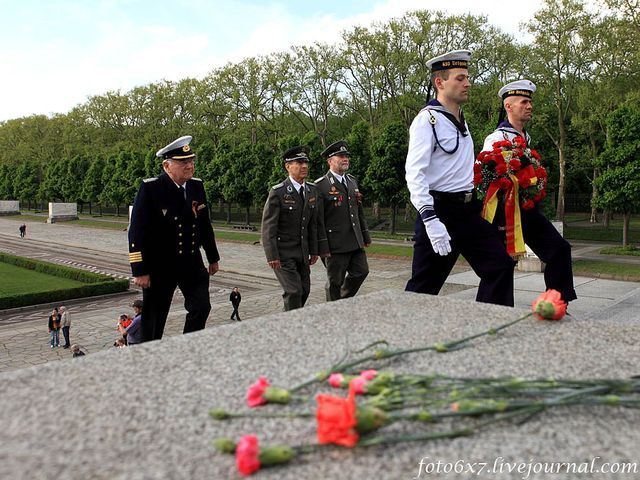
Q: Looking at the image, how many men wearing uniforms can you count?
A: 5